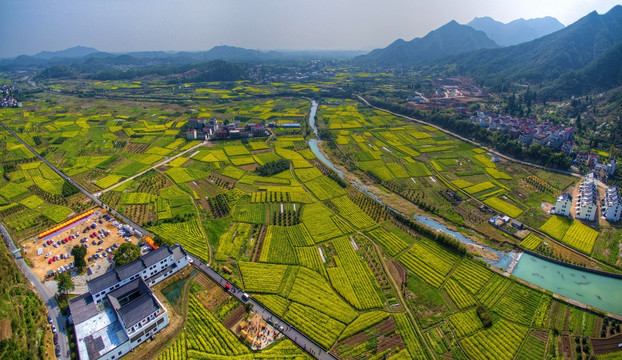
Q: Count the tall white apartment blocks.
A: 3